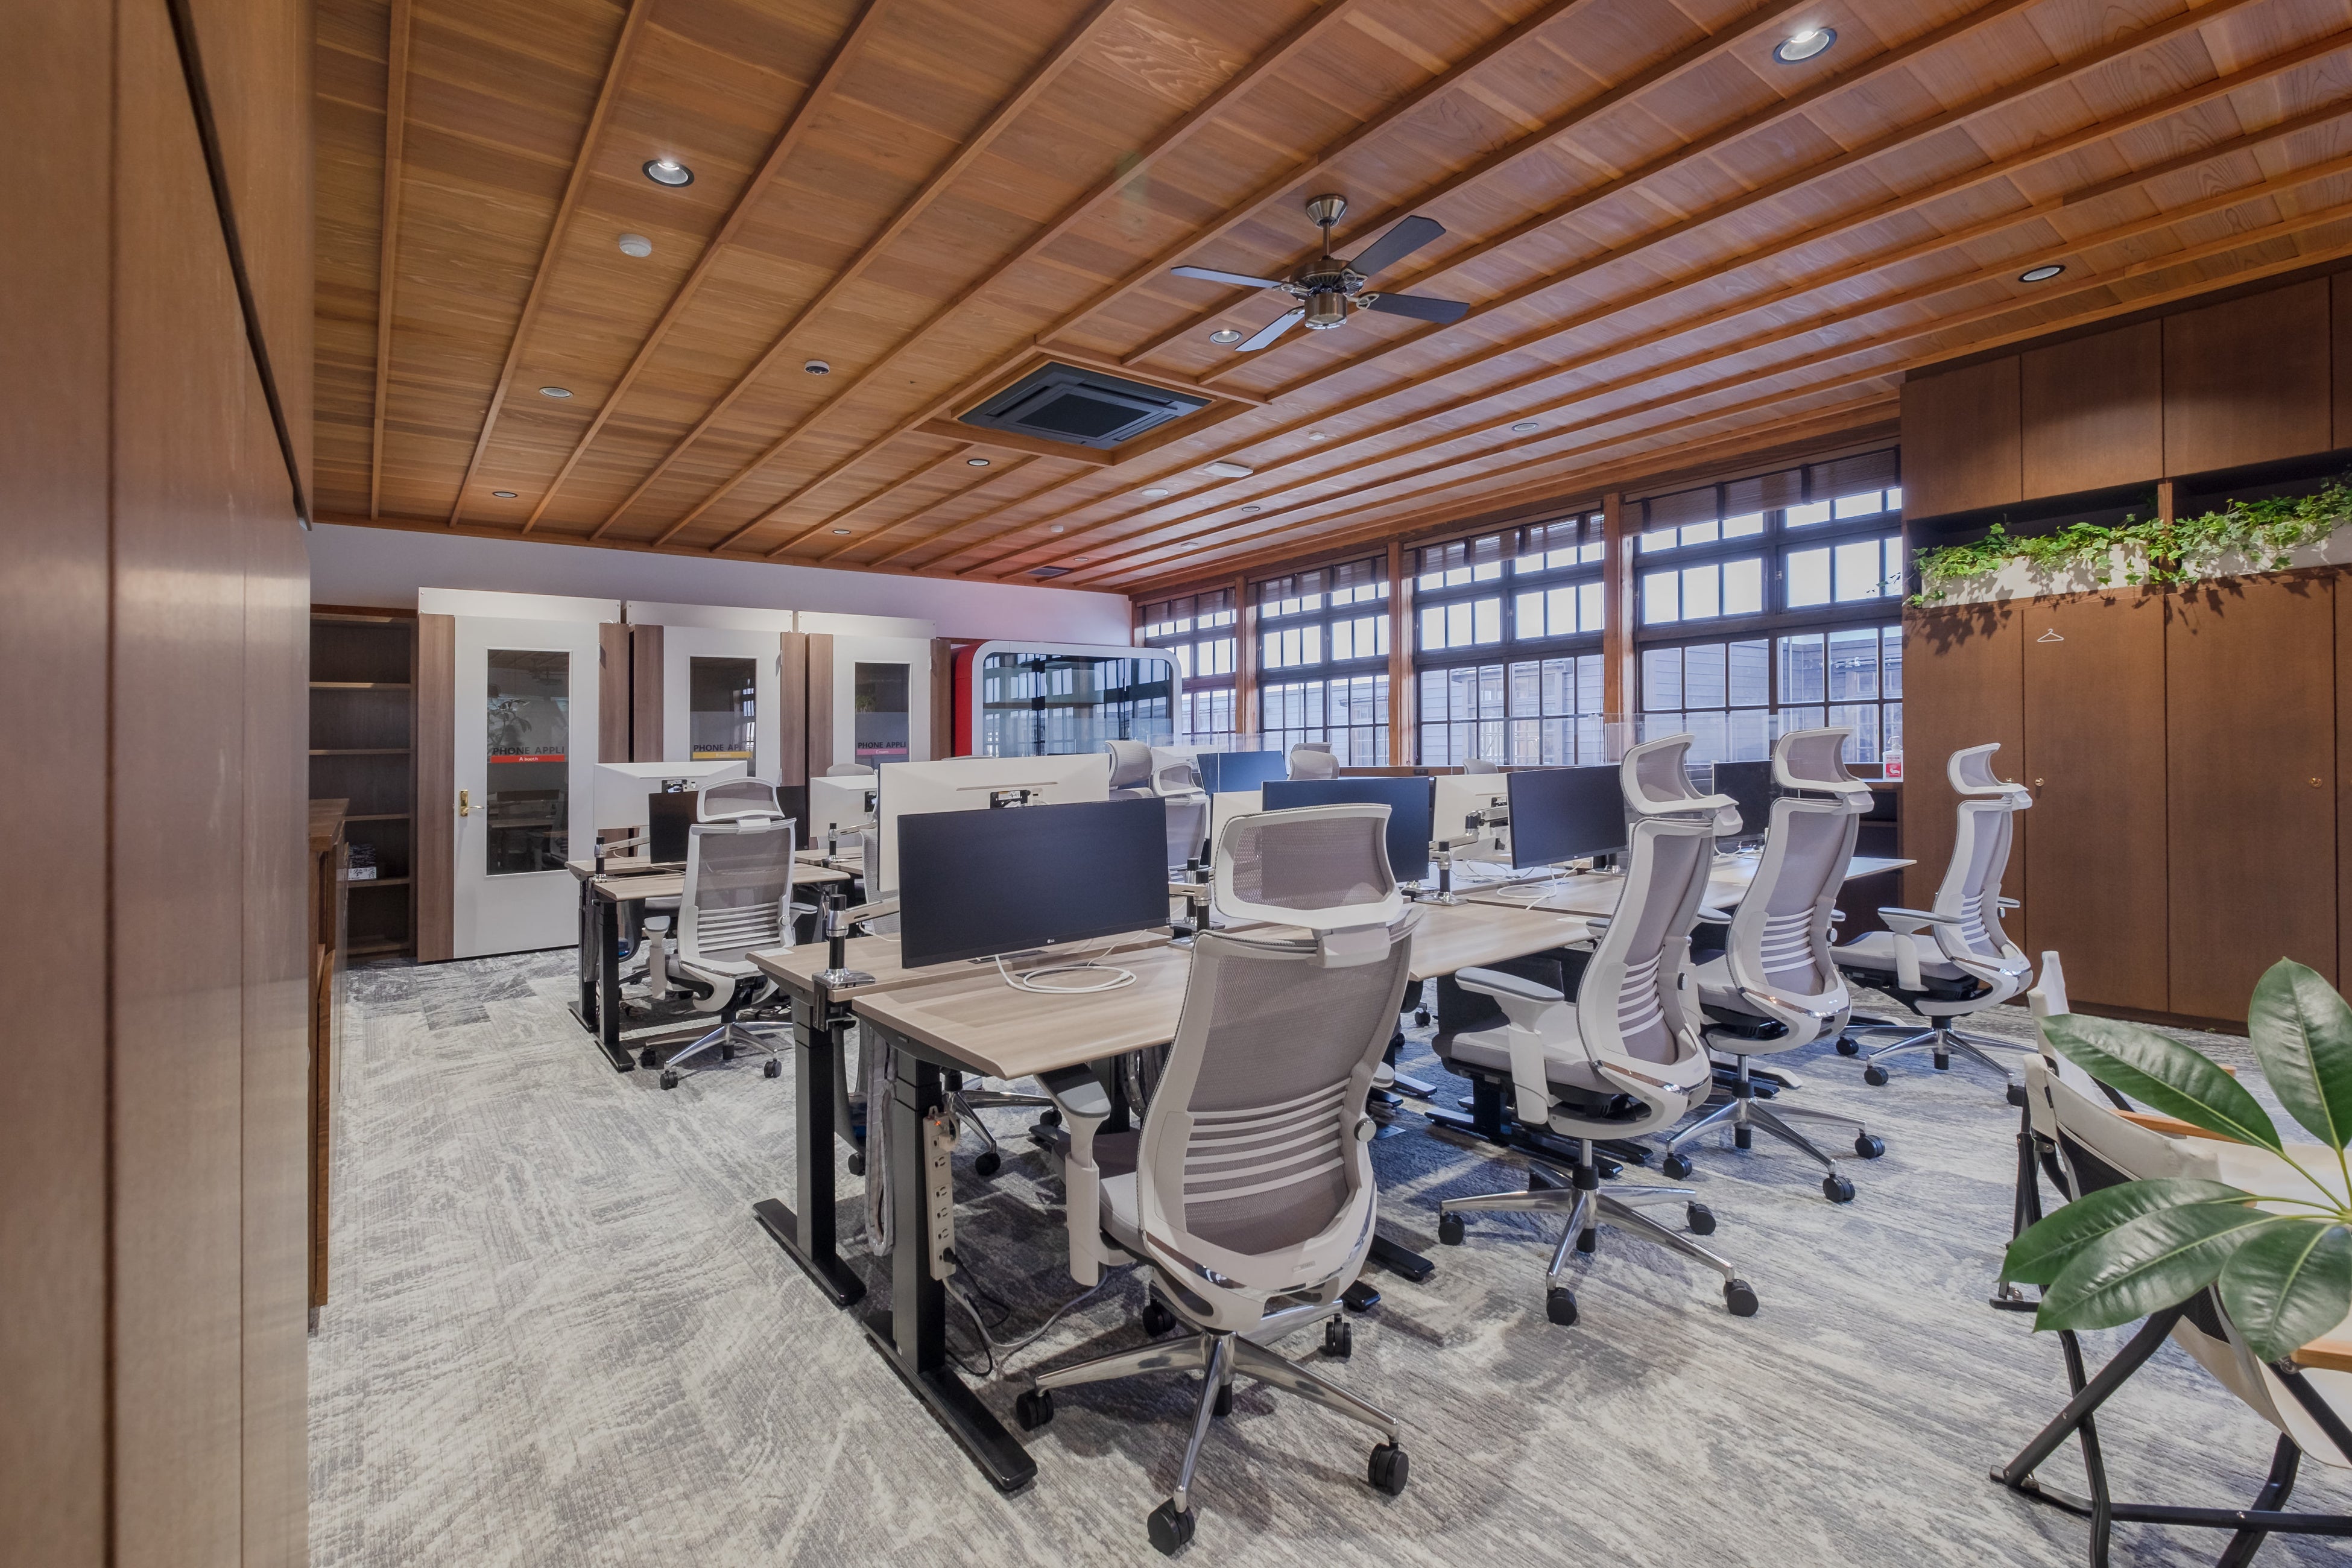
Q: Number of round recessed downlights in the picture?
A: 11